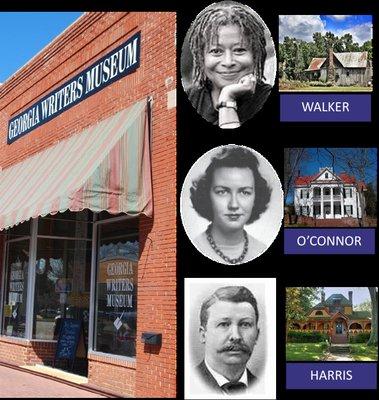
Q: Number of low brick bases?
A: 2